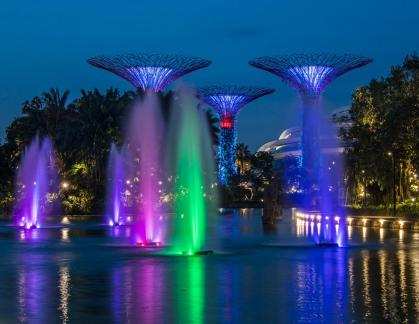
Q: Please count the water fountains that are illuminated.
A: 5